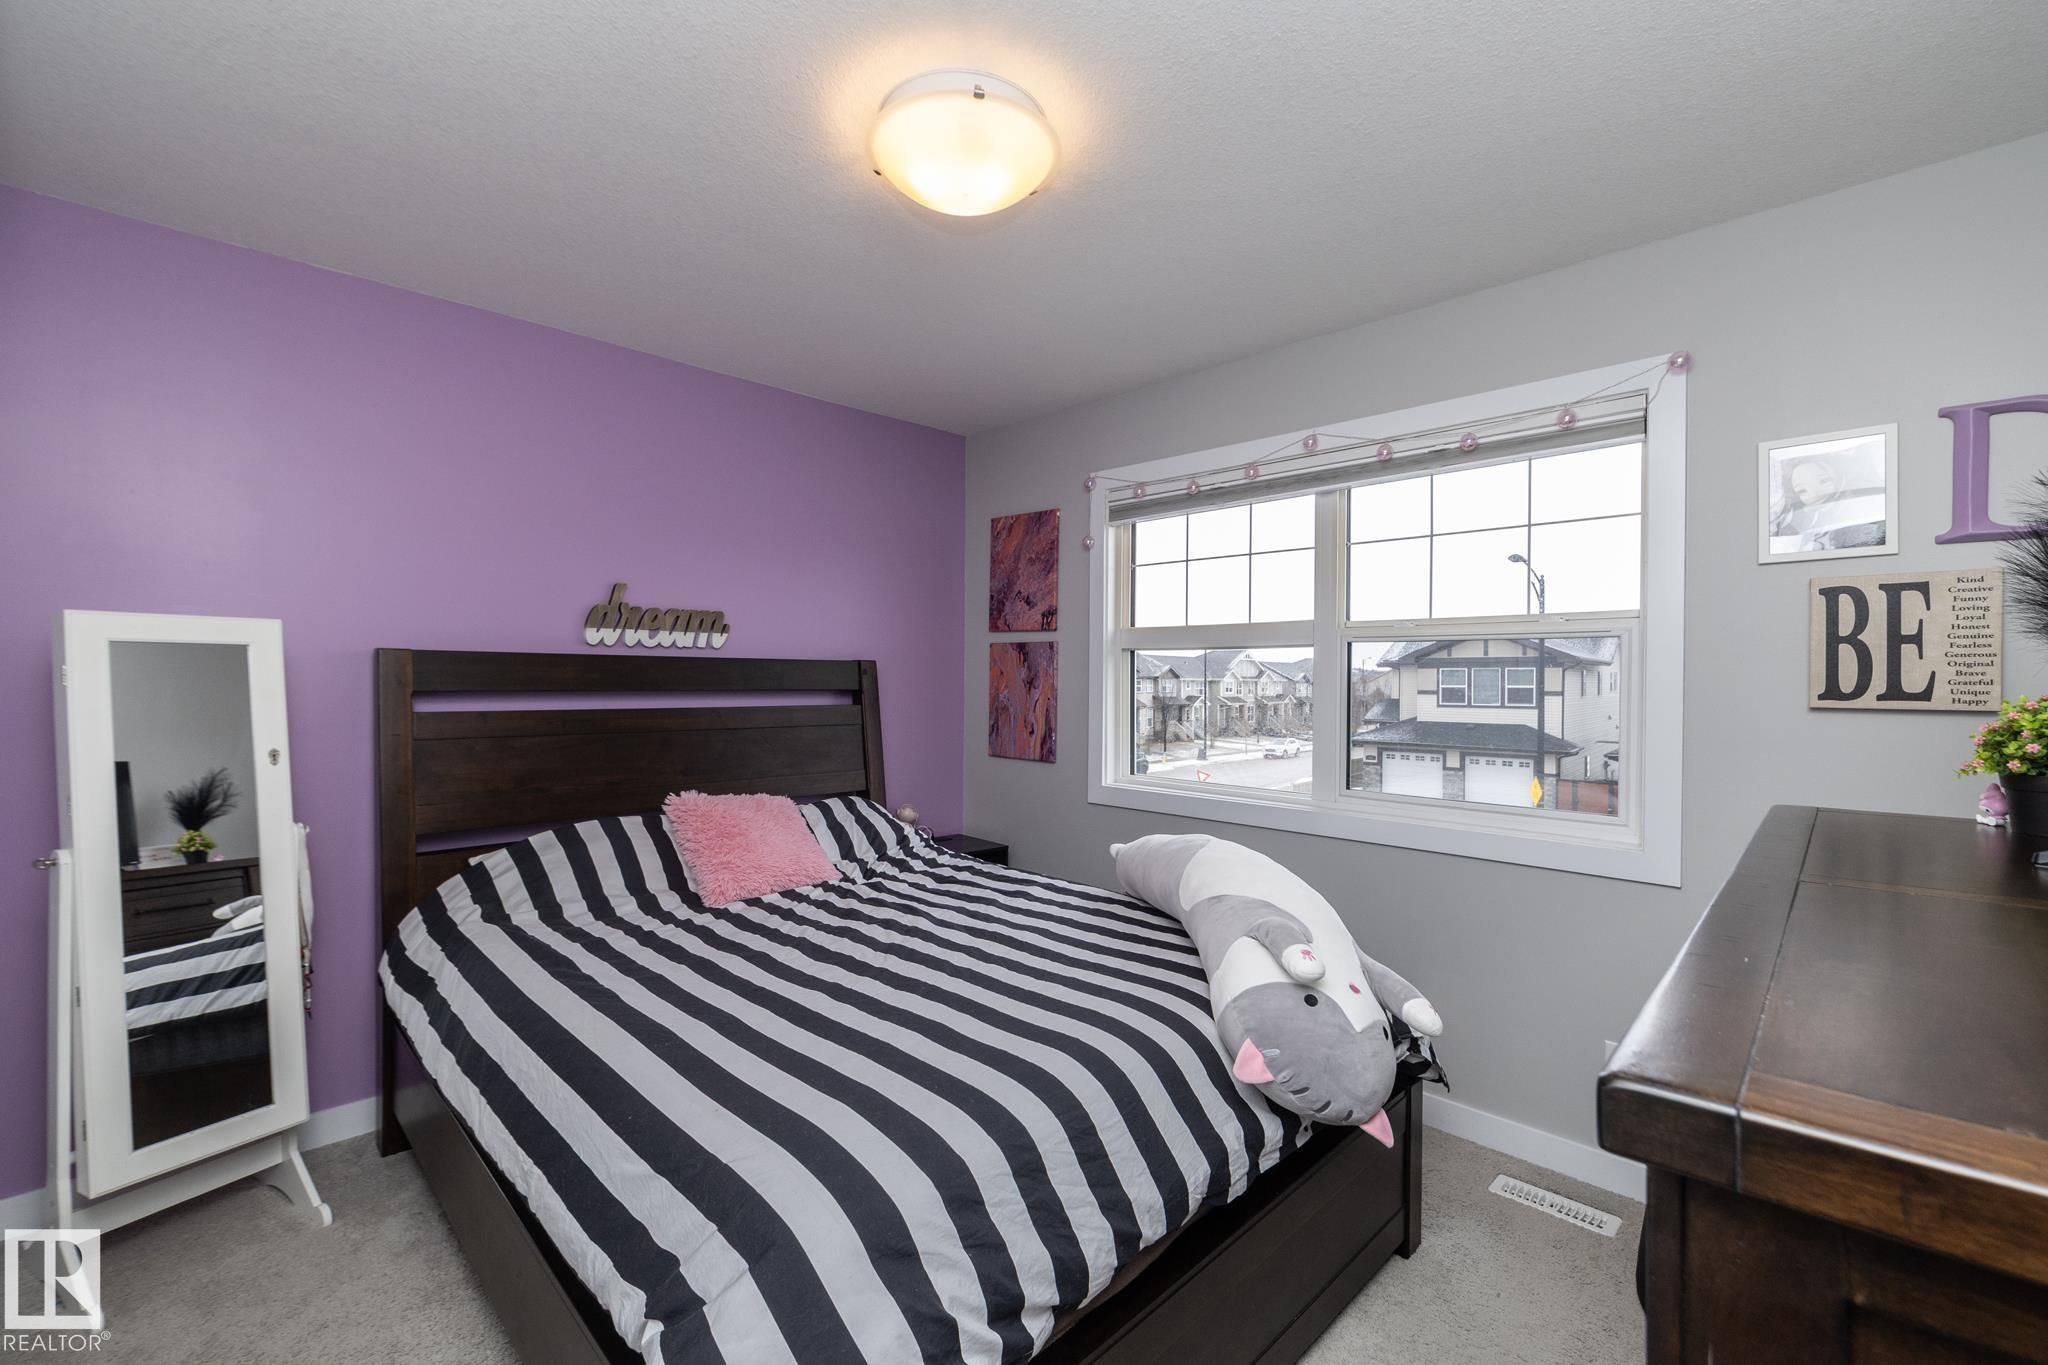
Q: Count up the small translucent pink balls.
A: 10